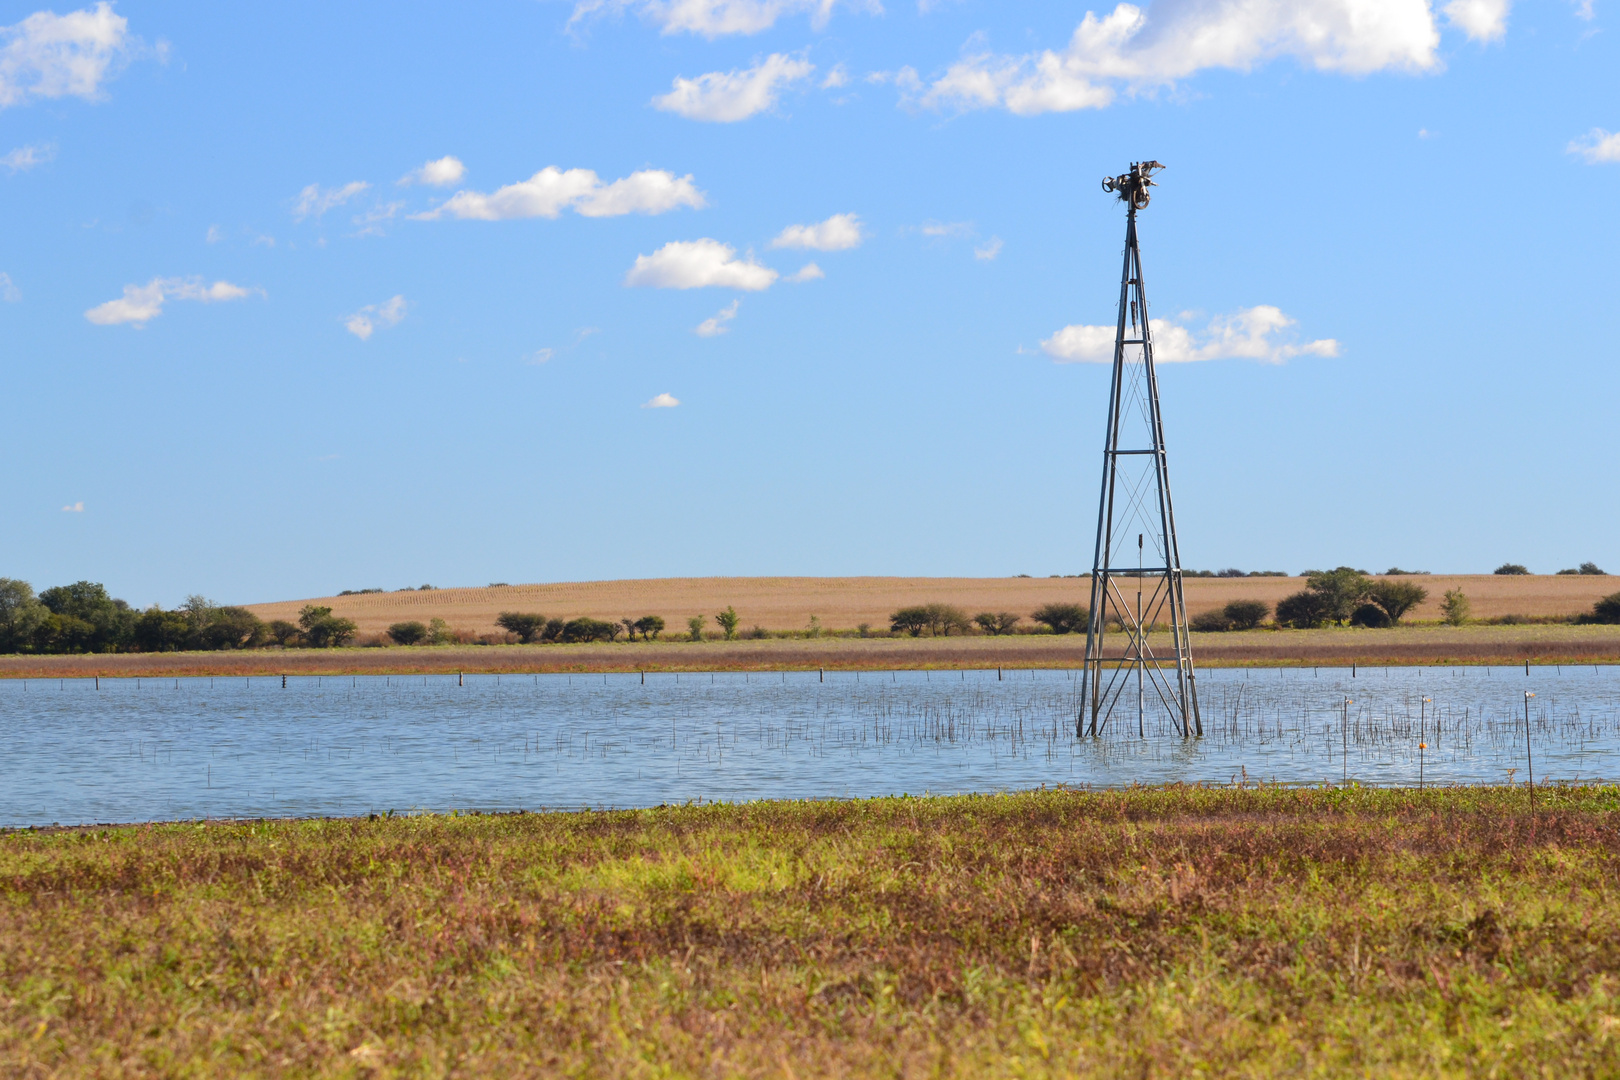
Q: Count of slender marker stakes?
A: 3